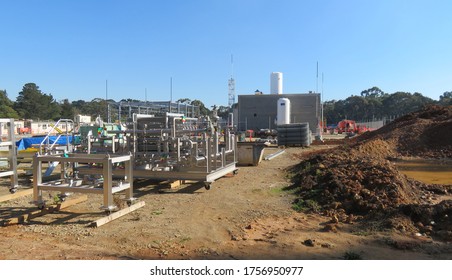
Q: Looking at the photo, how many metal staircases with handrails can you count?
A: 1